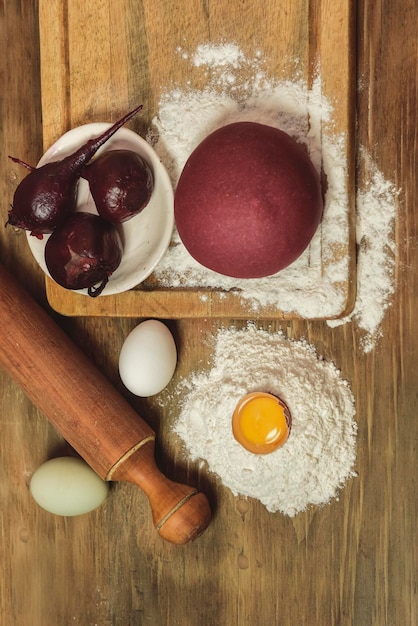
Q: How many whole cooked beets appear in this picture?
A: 3